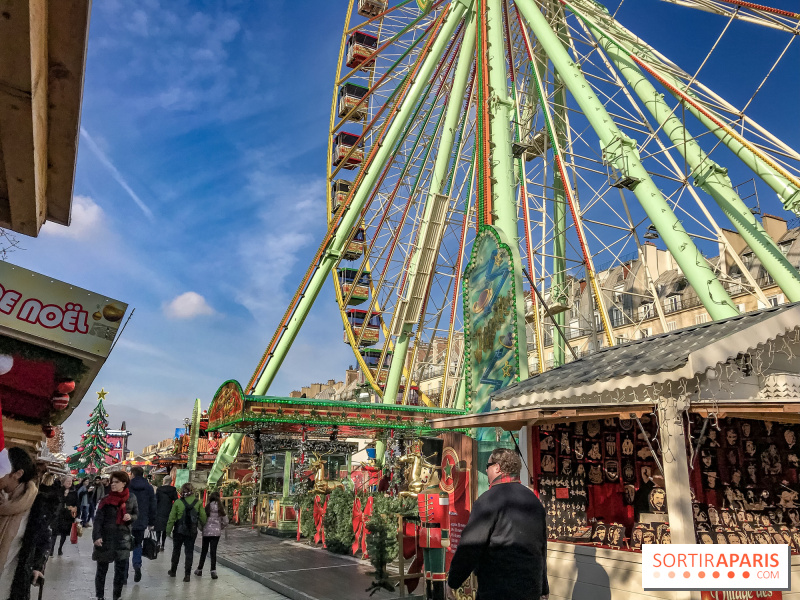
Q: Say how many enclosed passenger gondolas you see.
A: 10